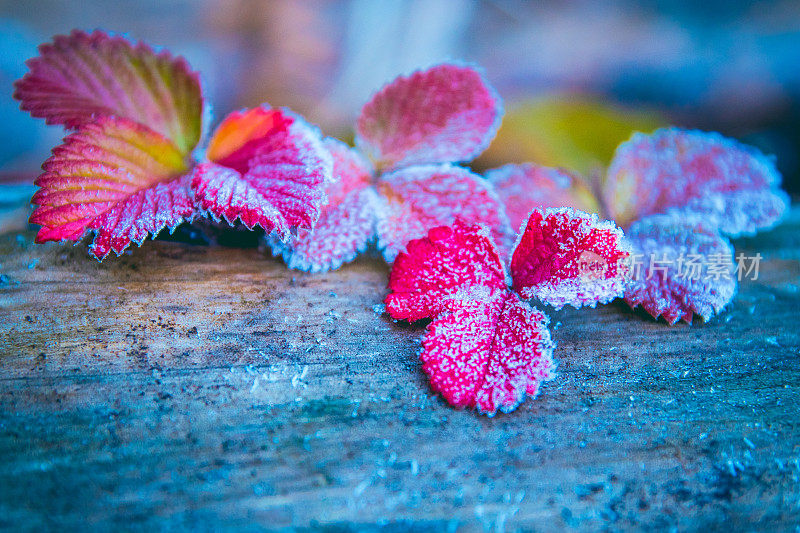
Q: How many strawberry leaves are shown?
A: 12